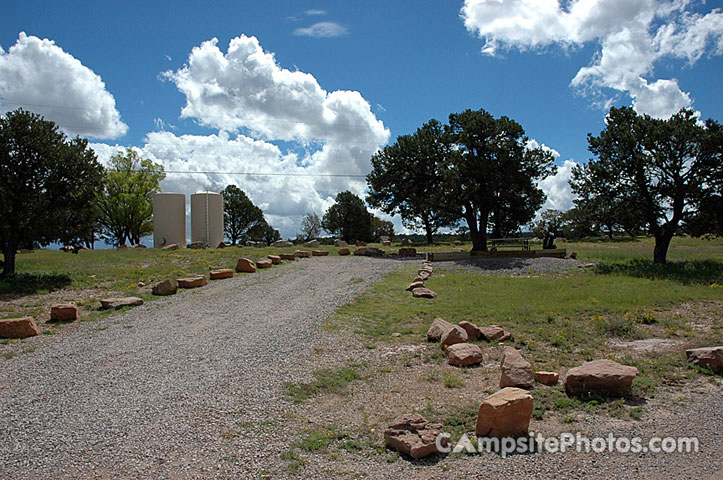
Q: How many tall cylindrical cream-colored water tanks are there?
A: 2